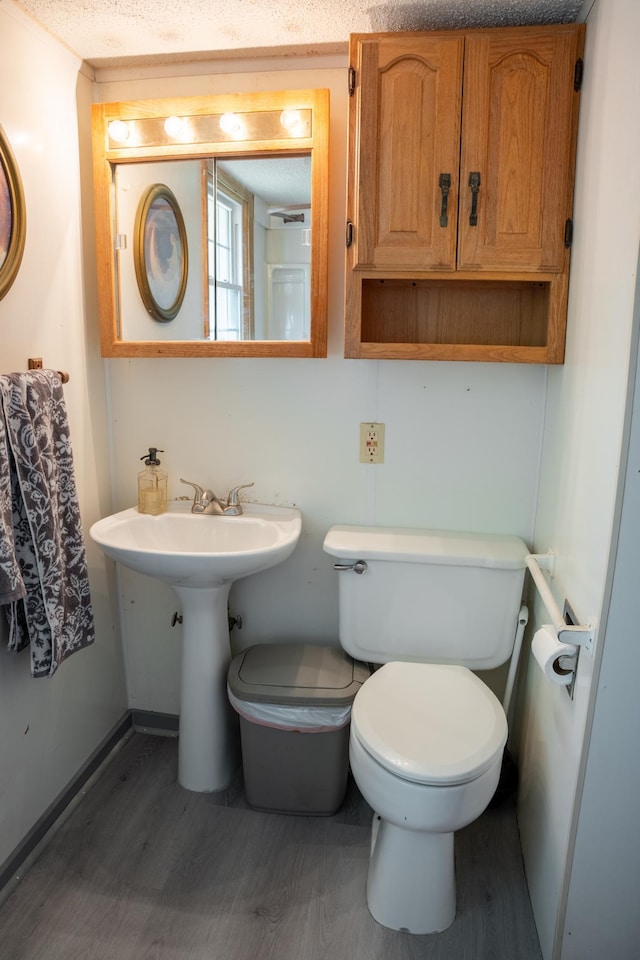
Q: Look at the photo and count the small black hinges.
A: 4